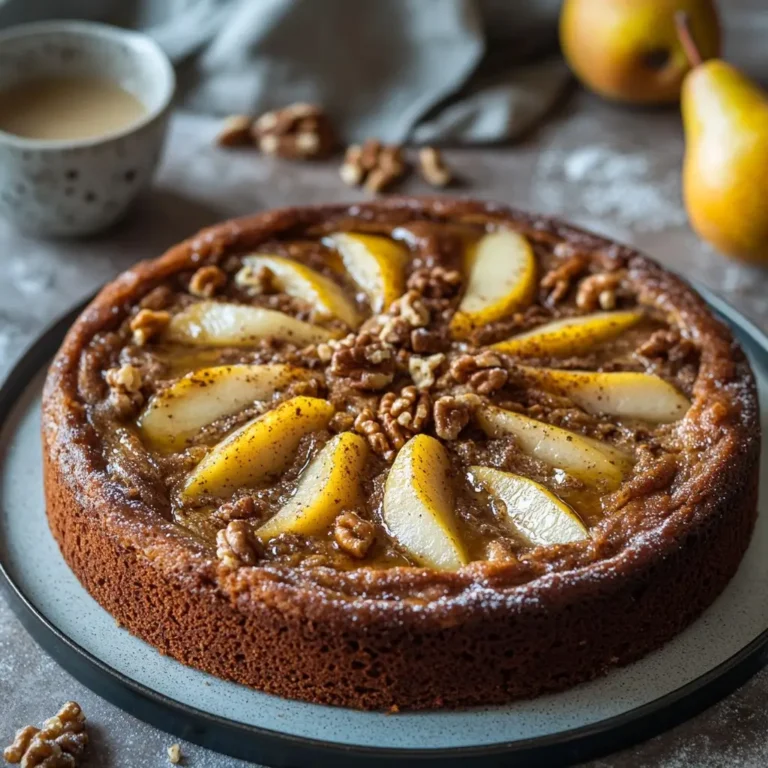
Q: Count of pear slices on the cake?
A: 12